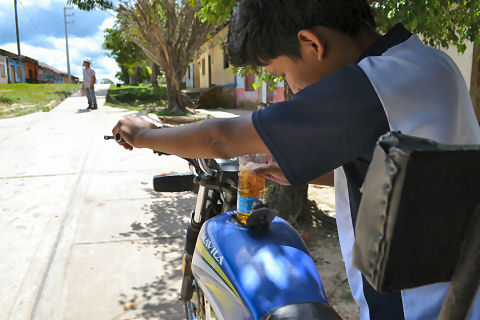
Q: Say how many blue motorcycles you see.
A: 1